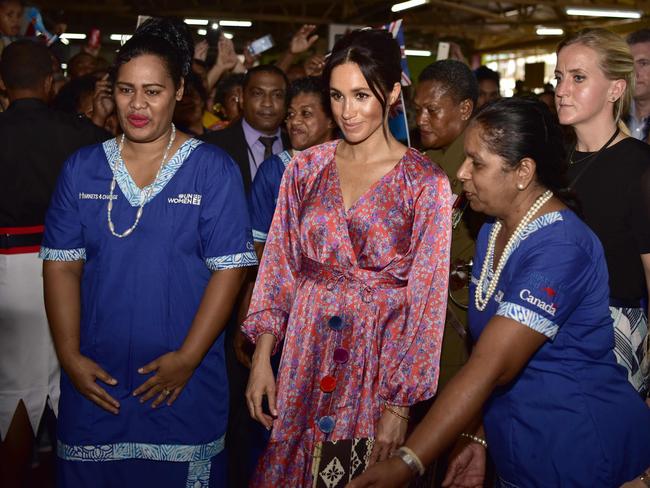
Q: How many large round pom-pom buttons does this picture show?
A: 4